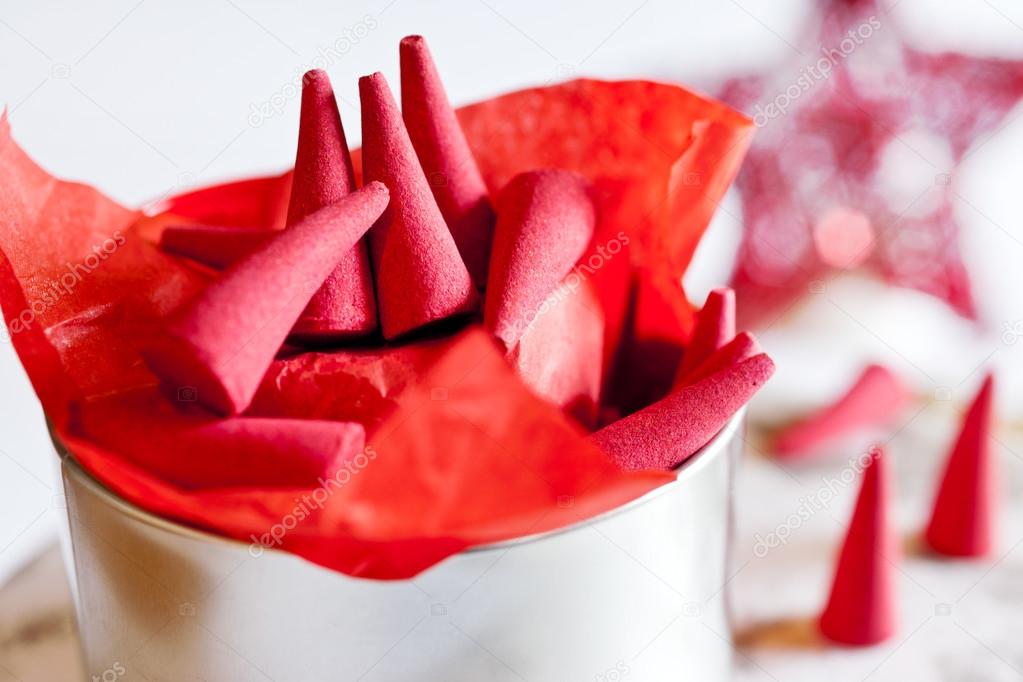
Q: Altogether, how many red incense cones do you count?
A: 13